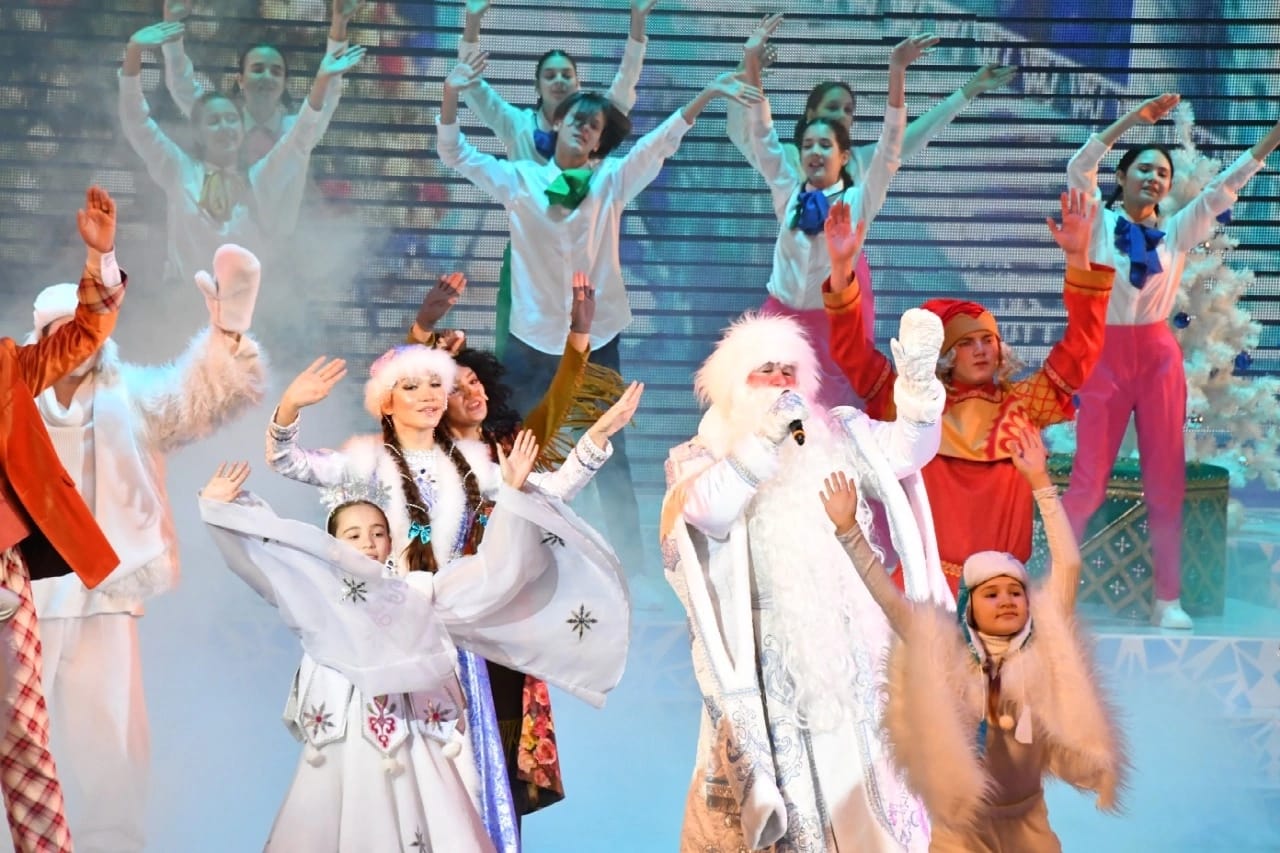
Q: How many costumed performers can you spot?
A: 15